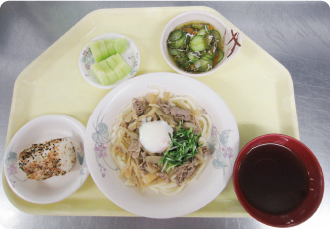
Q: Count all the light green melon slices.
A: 8